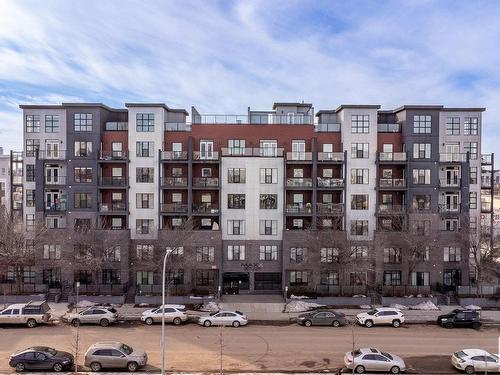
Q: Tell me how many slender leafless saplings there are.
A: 3